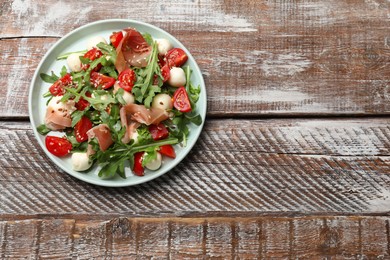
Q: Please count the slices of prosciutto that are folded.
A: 4